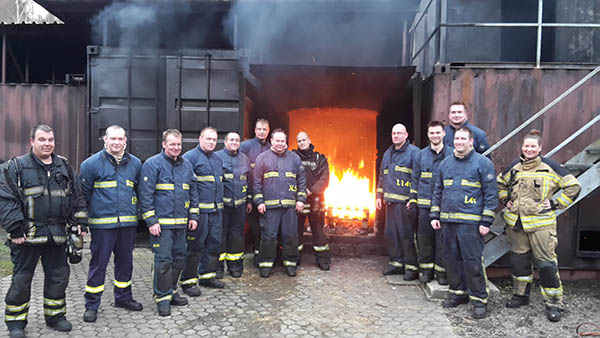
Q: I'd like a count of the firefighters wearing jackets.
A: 13